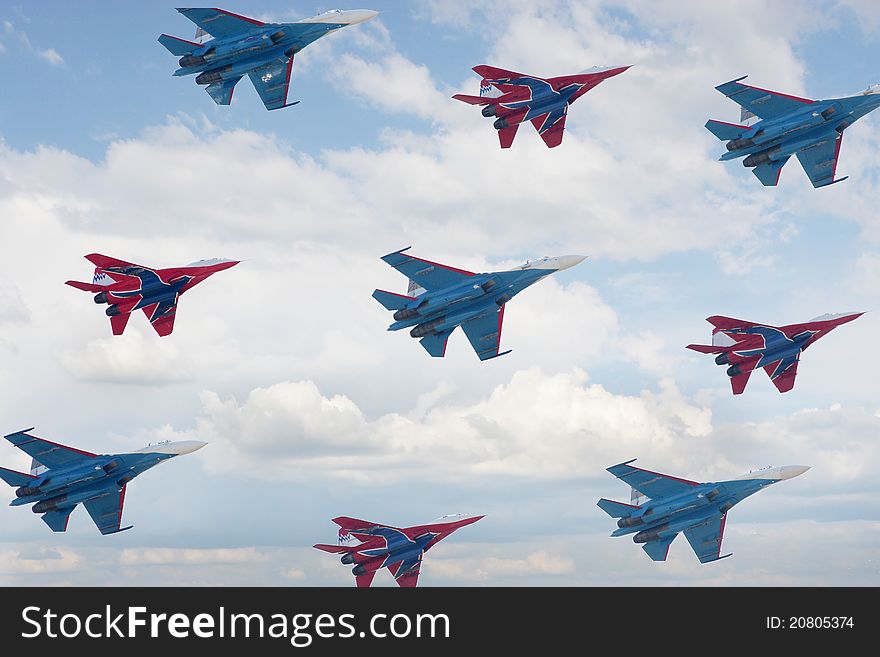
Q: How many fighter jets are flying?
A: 9